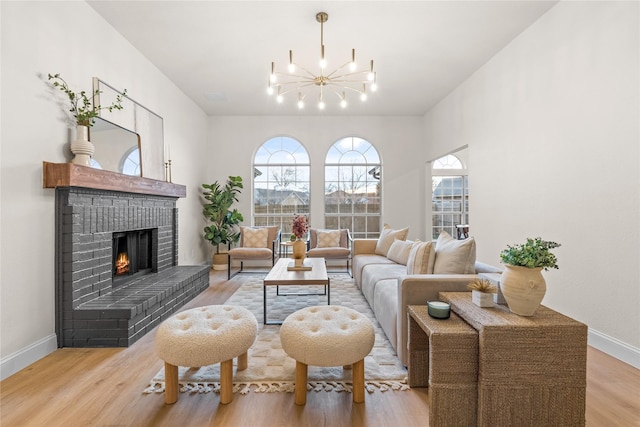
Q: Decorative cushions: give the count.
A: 6